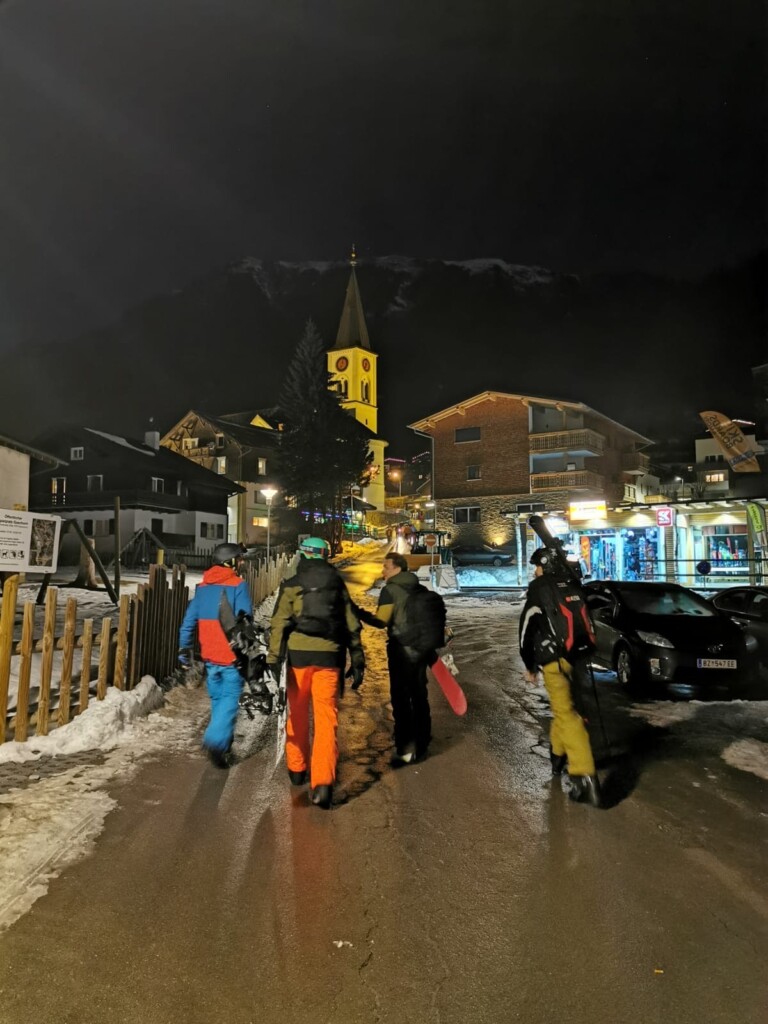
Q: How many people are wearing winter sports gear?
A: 4